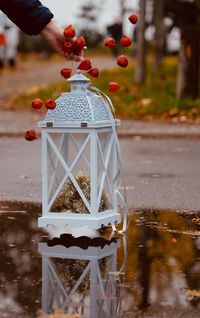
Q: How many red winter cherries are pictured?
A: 14